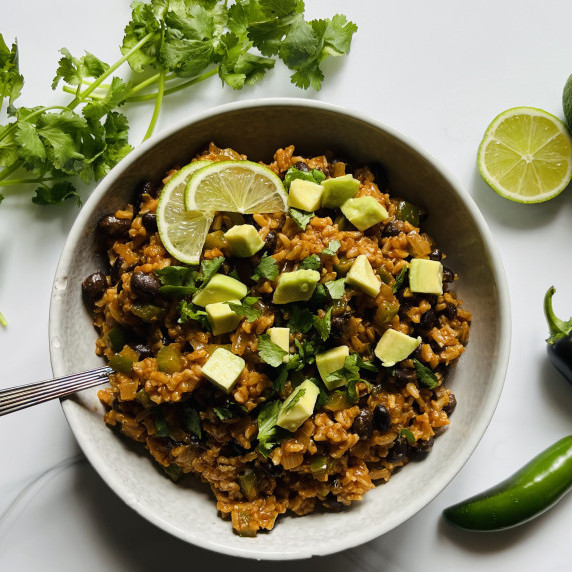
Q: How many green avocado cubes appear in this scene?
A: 14